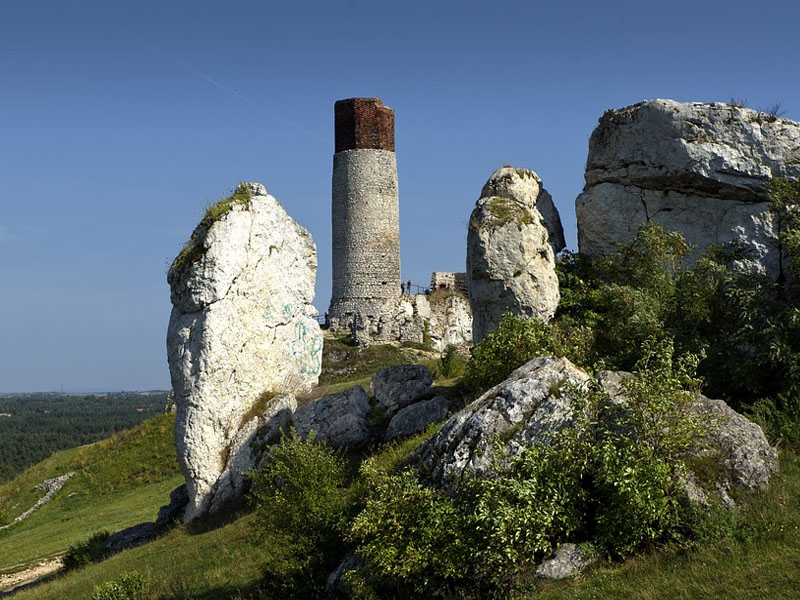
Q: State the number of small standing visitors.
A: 2